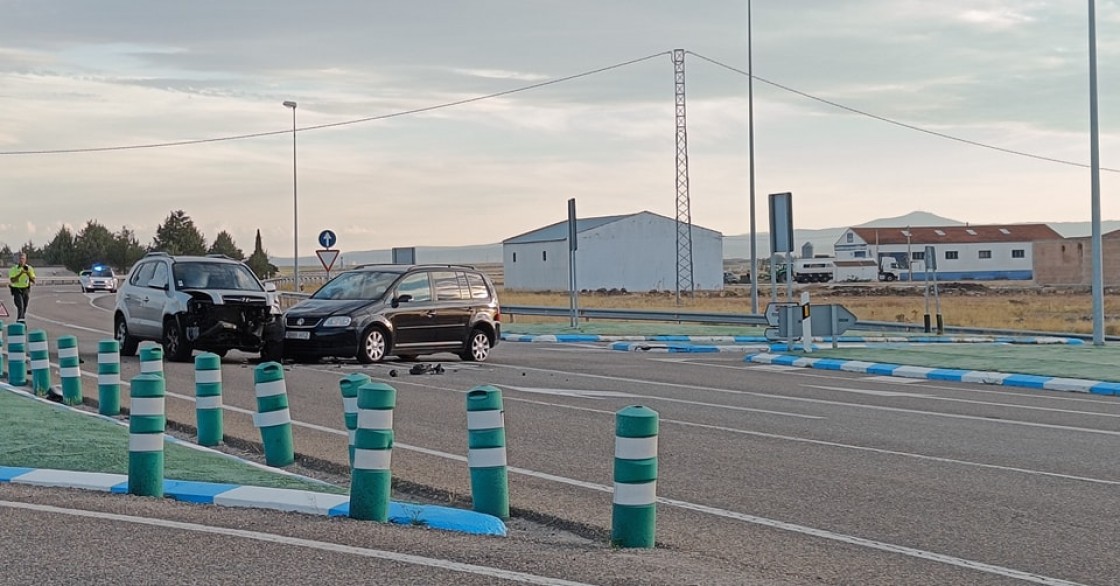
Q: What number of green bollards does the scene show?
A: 13